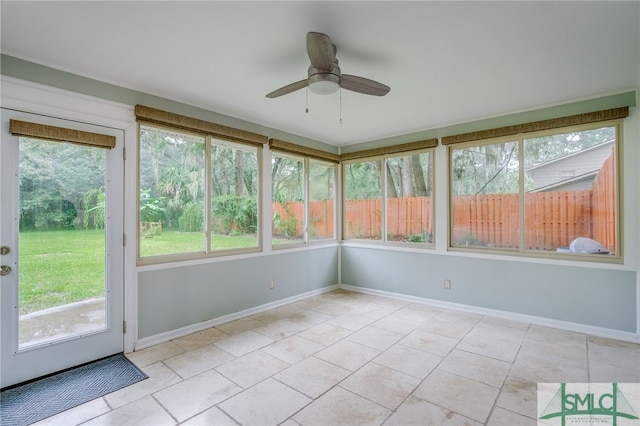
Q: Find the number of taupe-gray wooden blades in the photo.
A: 3